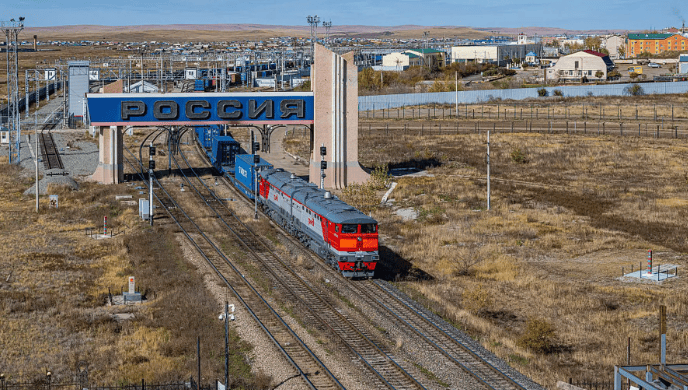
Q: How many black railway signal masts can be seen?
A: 3